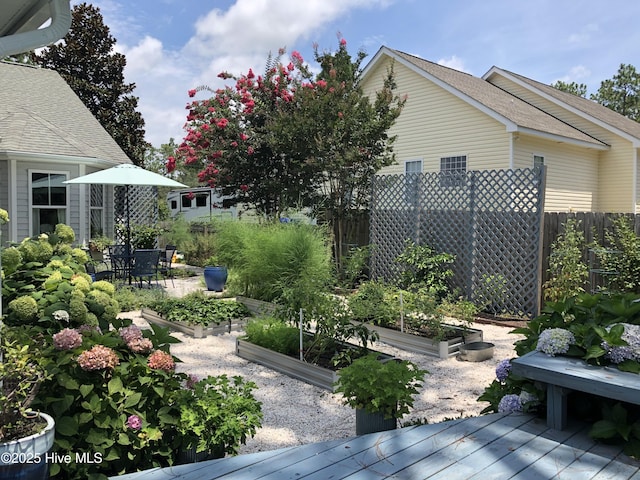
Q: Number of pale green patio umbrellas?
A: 1